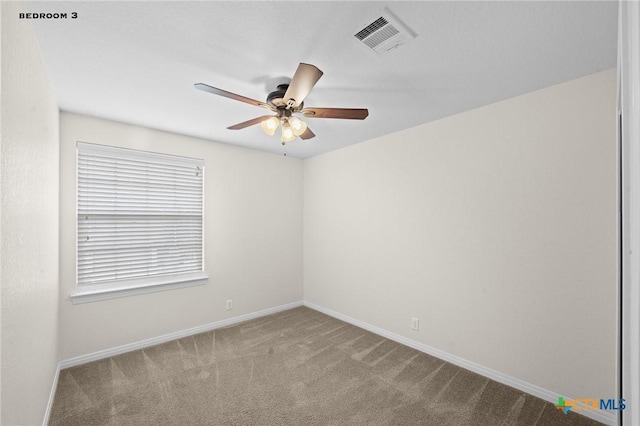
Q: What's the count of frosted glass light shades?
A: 3